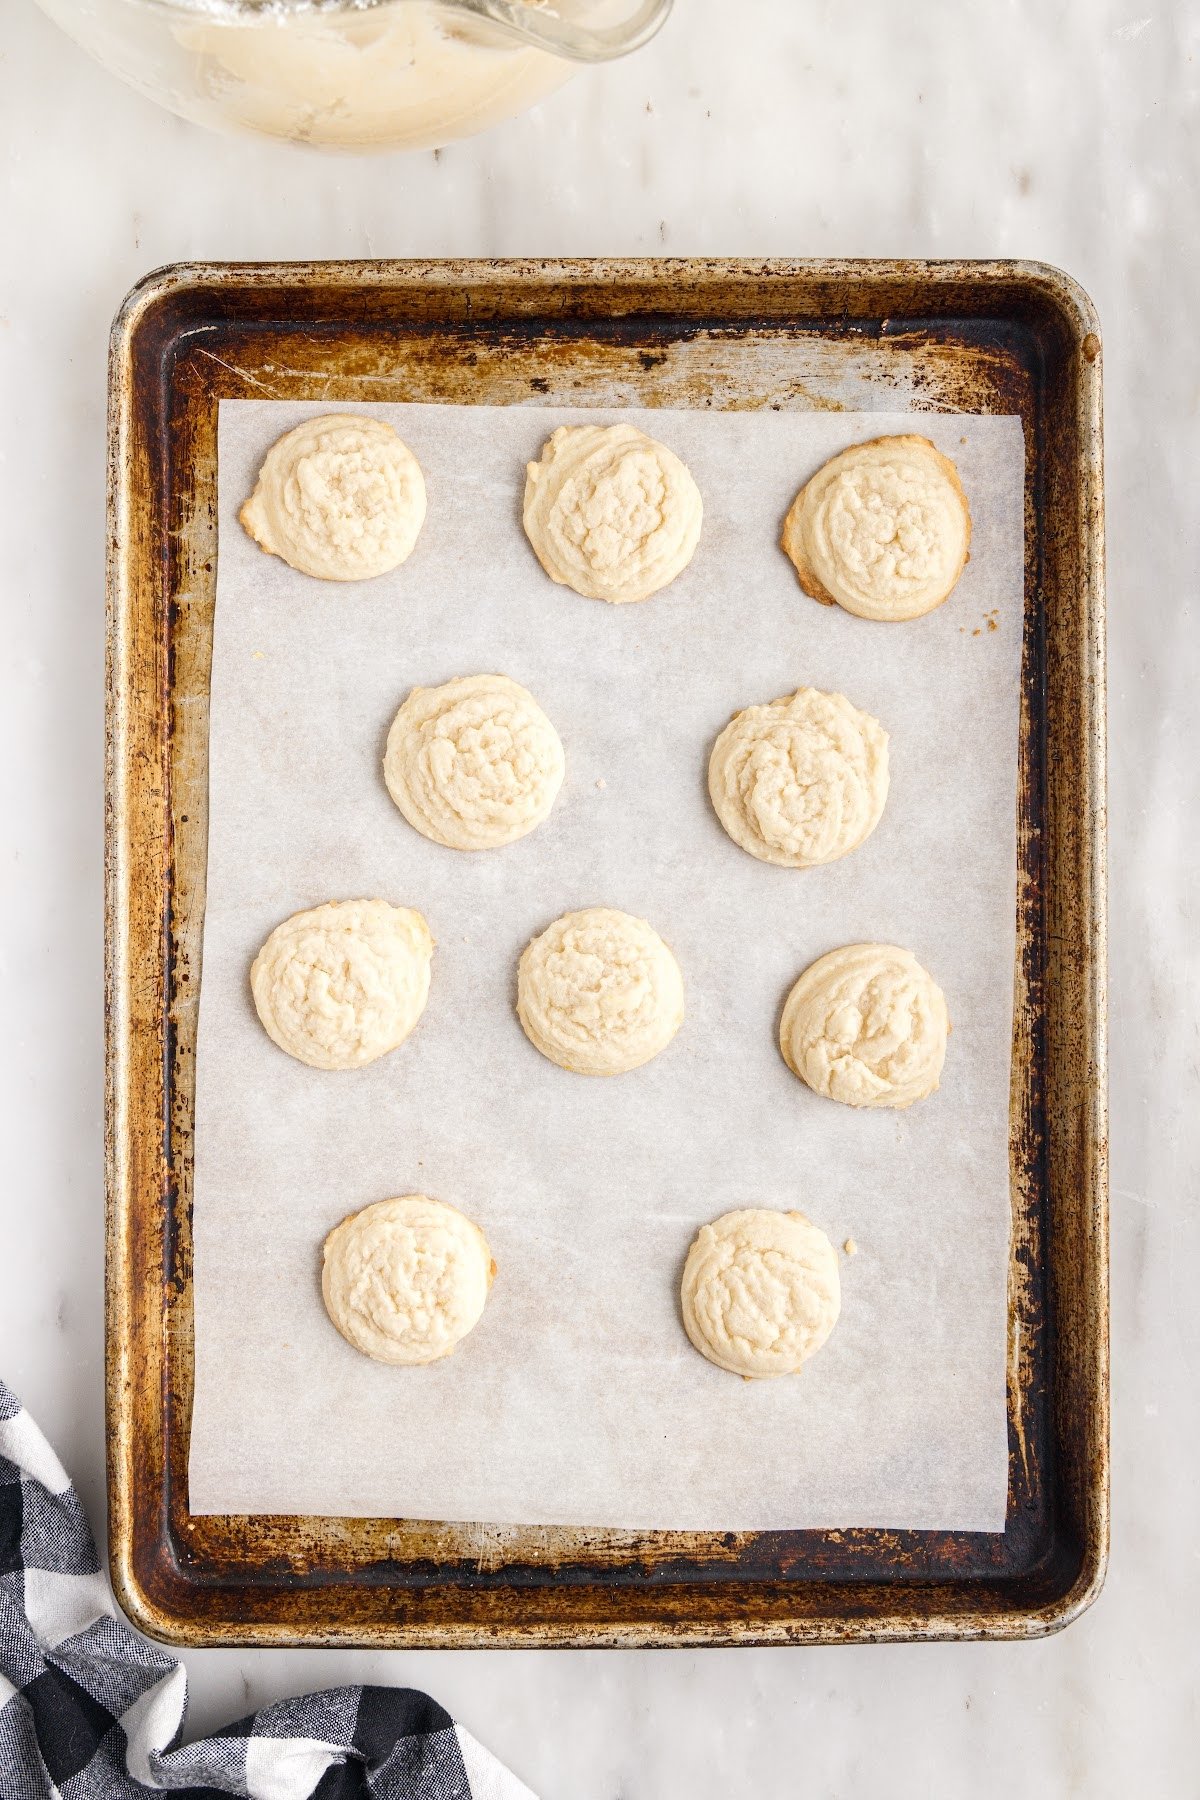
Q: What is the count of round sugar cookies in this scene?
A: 10